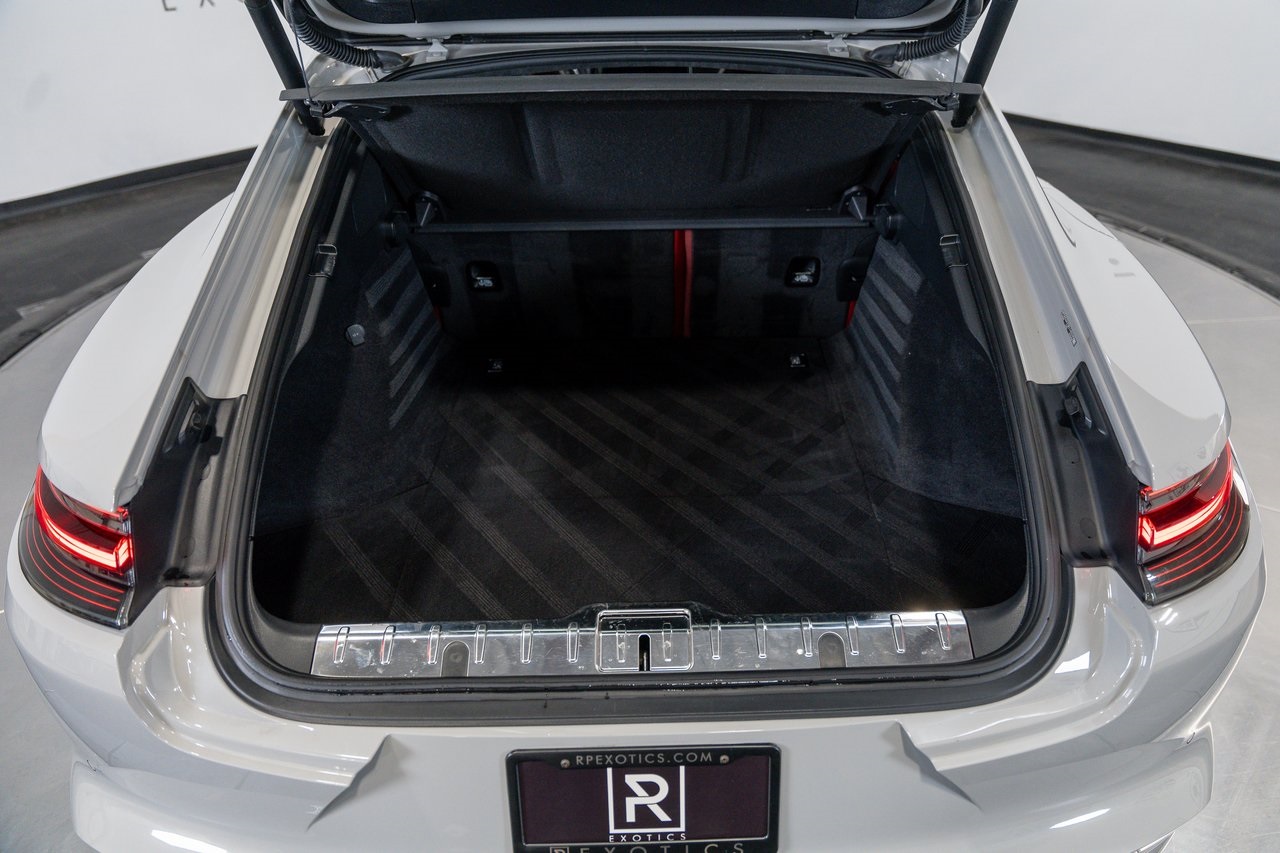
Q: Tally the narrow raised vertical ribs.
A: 14